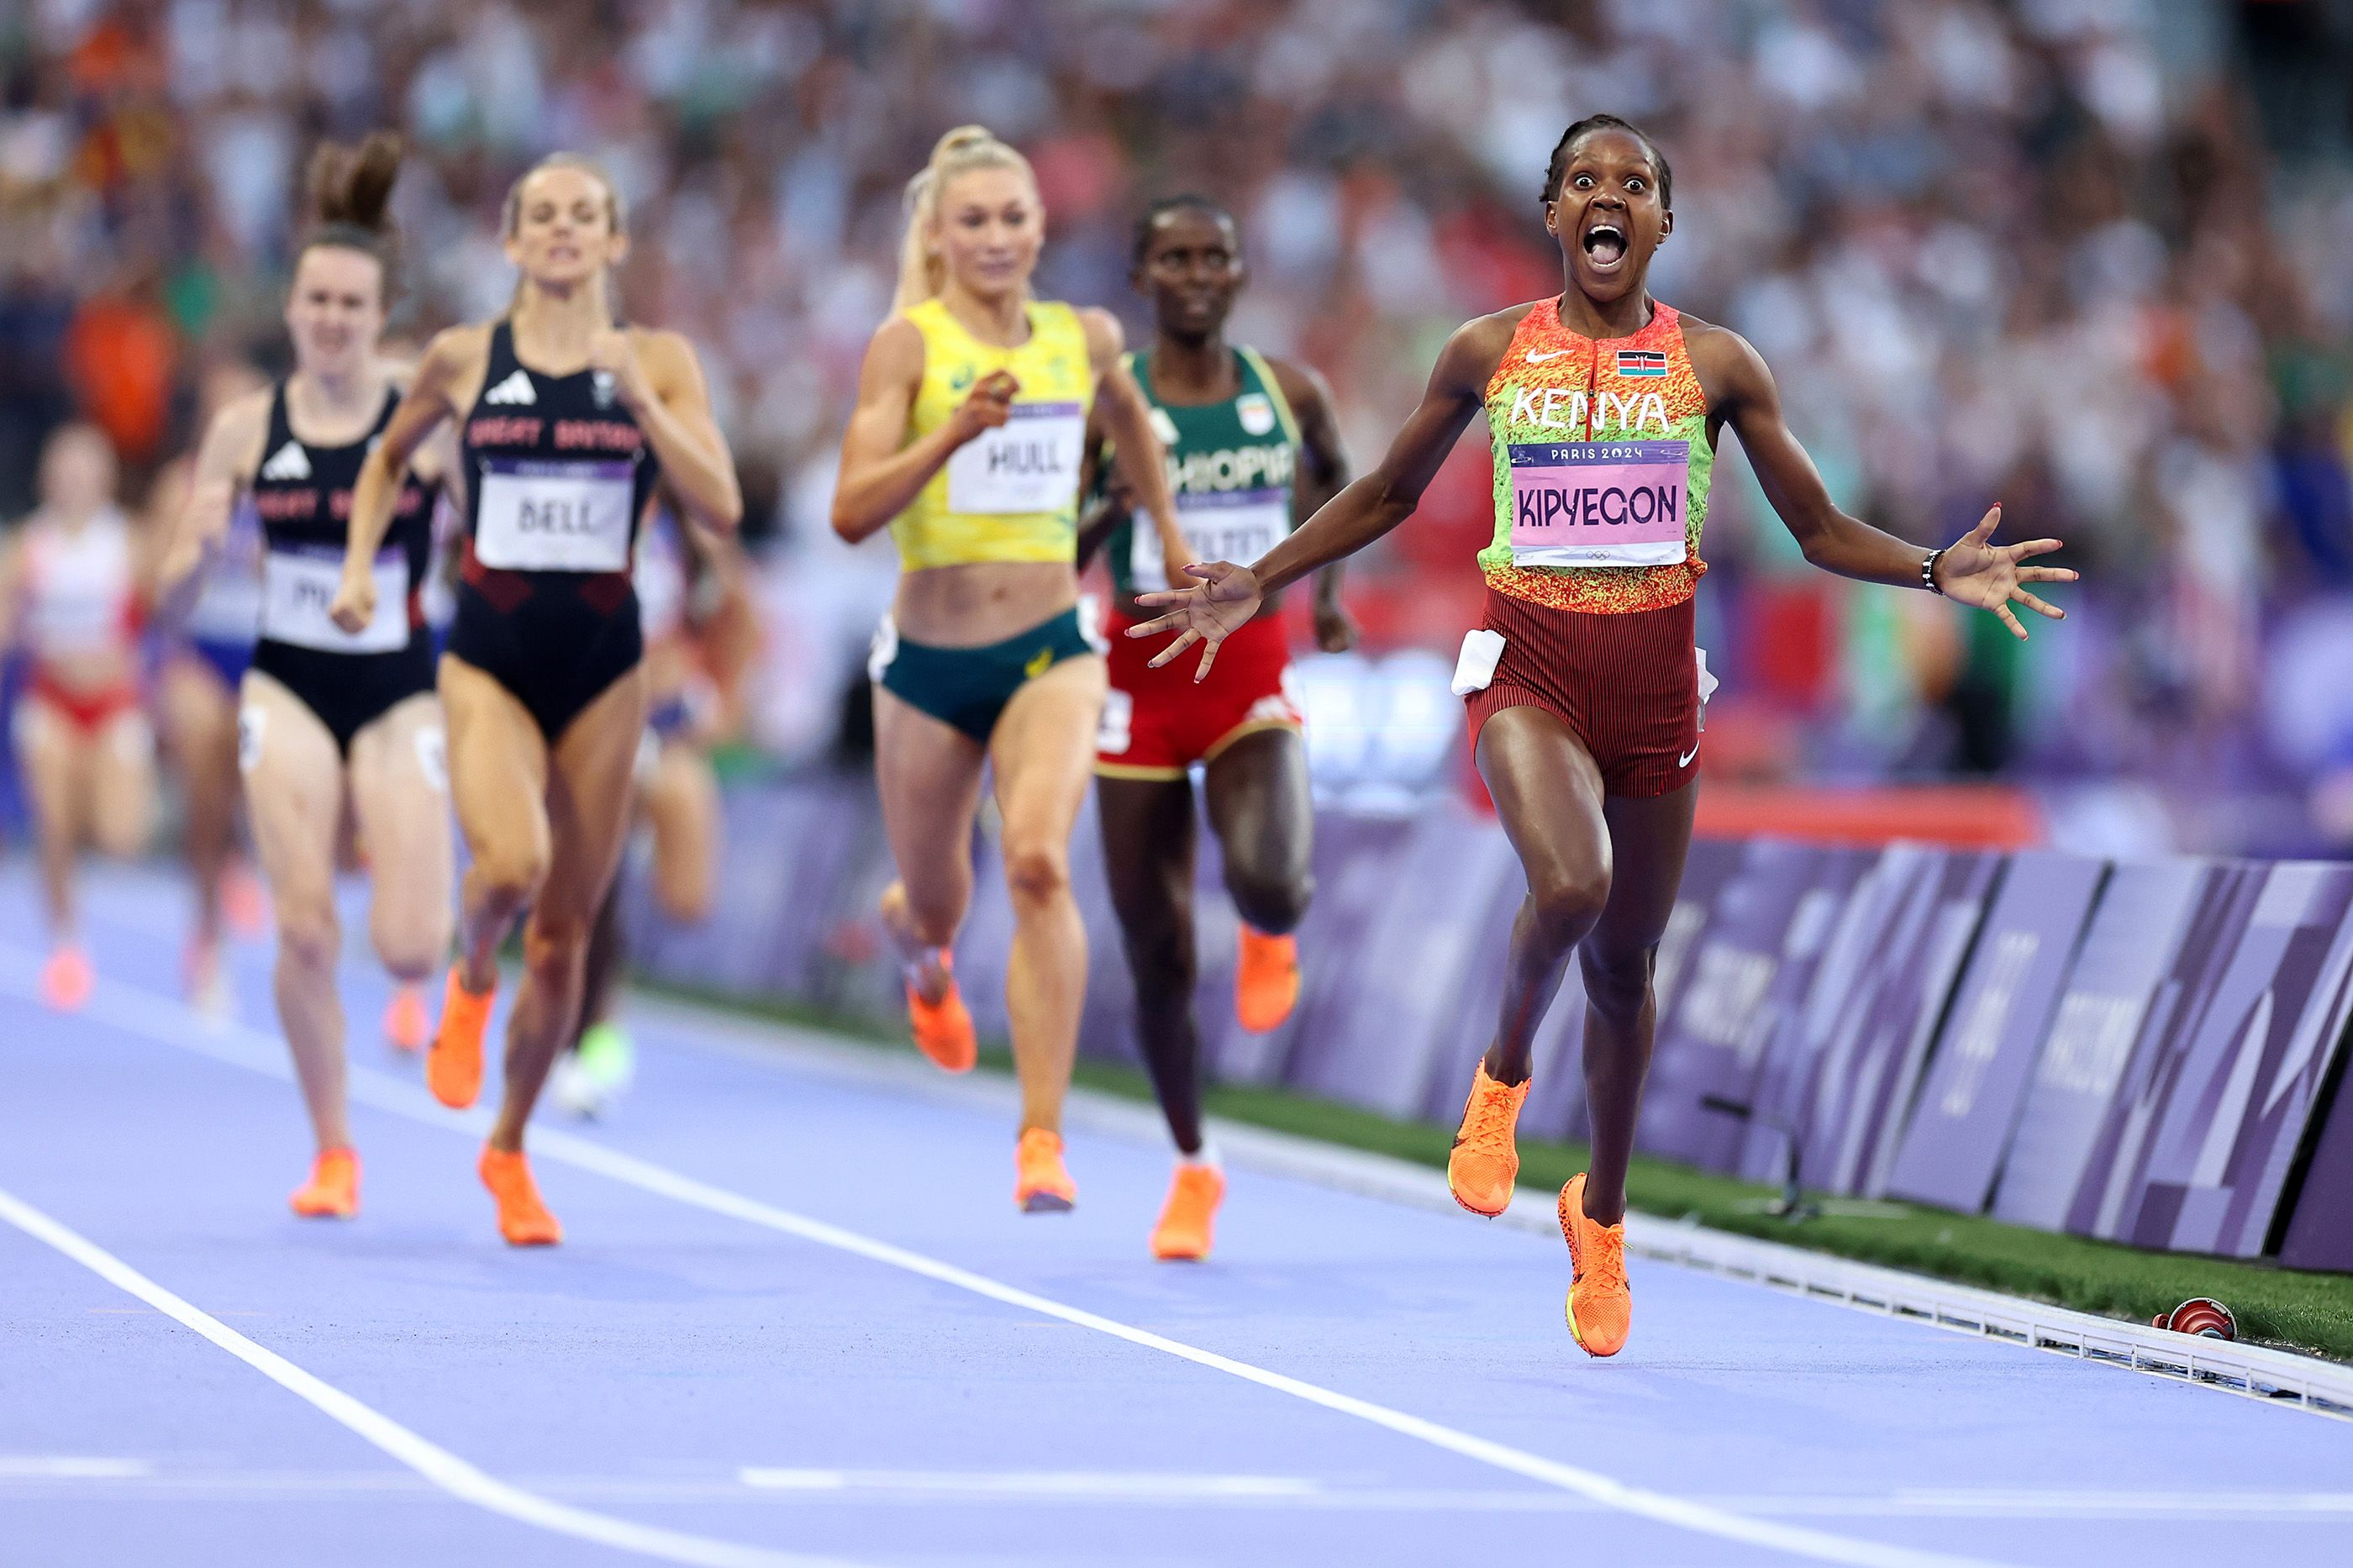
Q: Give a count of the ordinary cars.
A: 0